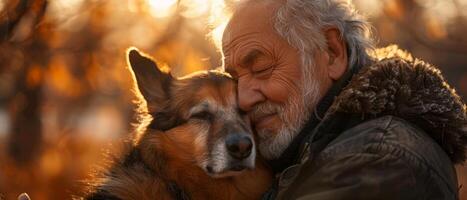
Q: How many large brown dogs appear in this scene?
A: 1